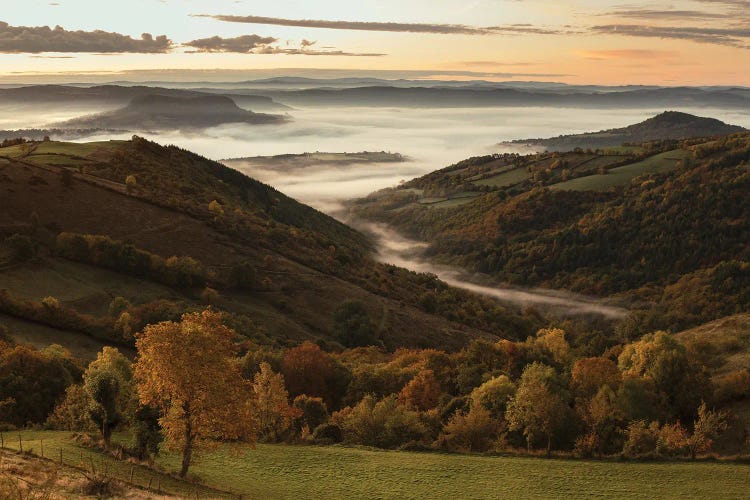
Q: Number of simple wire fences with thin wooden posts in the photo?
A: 1